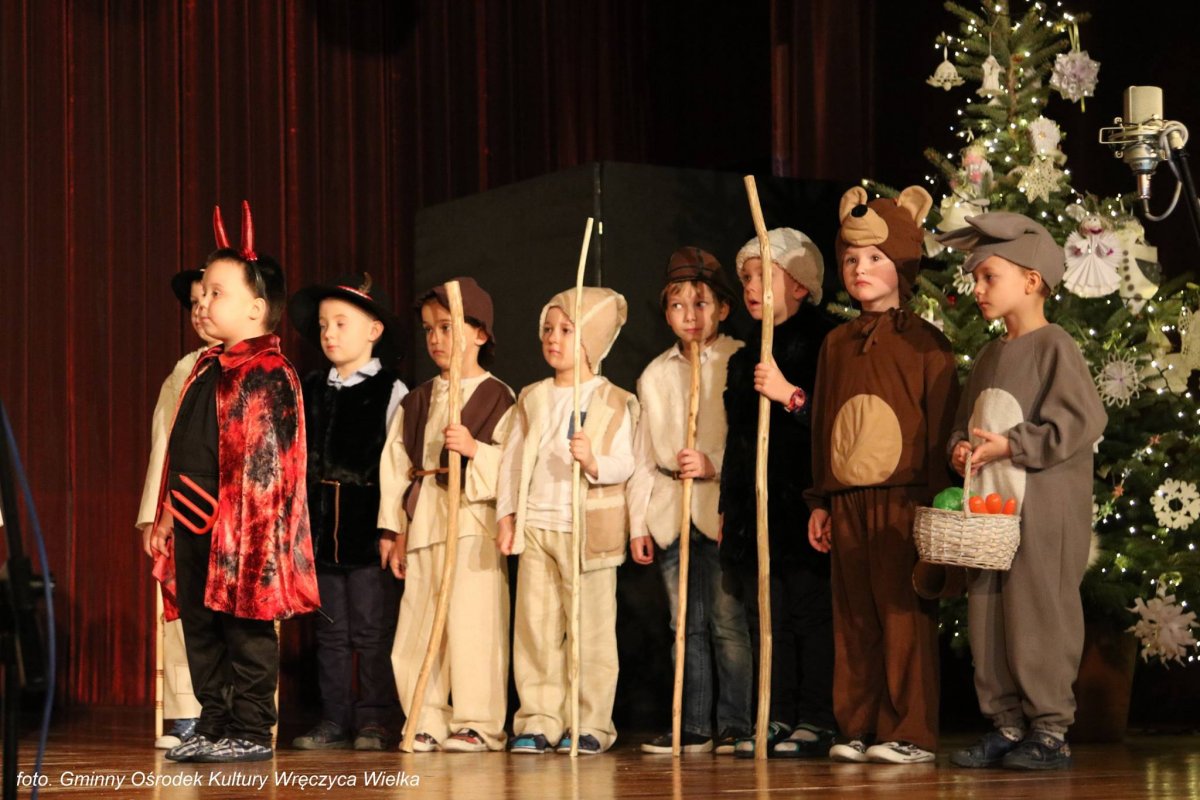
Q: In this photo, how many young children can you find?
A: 9